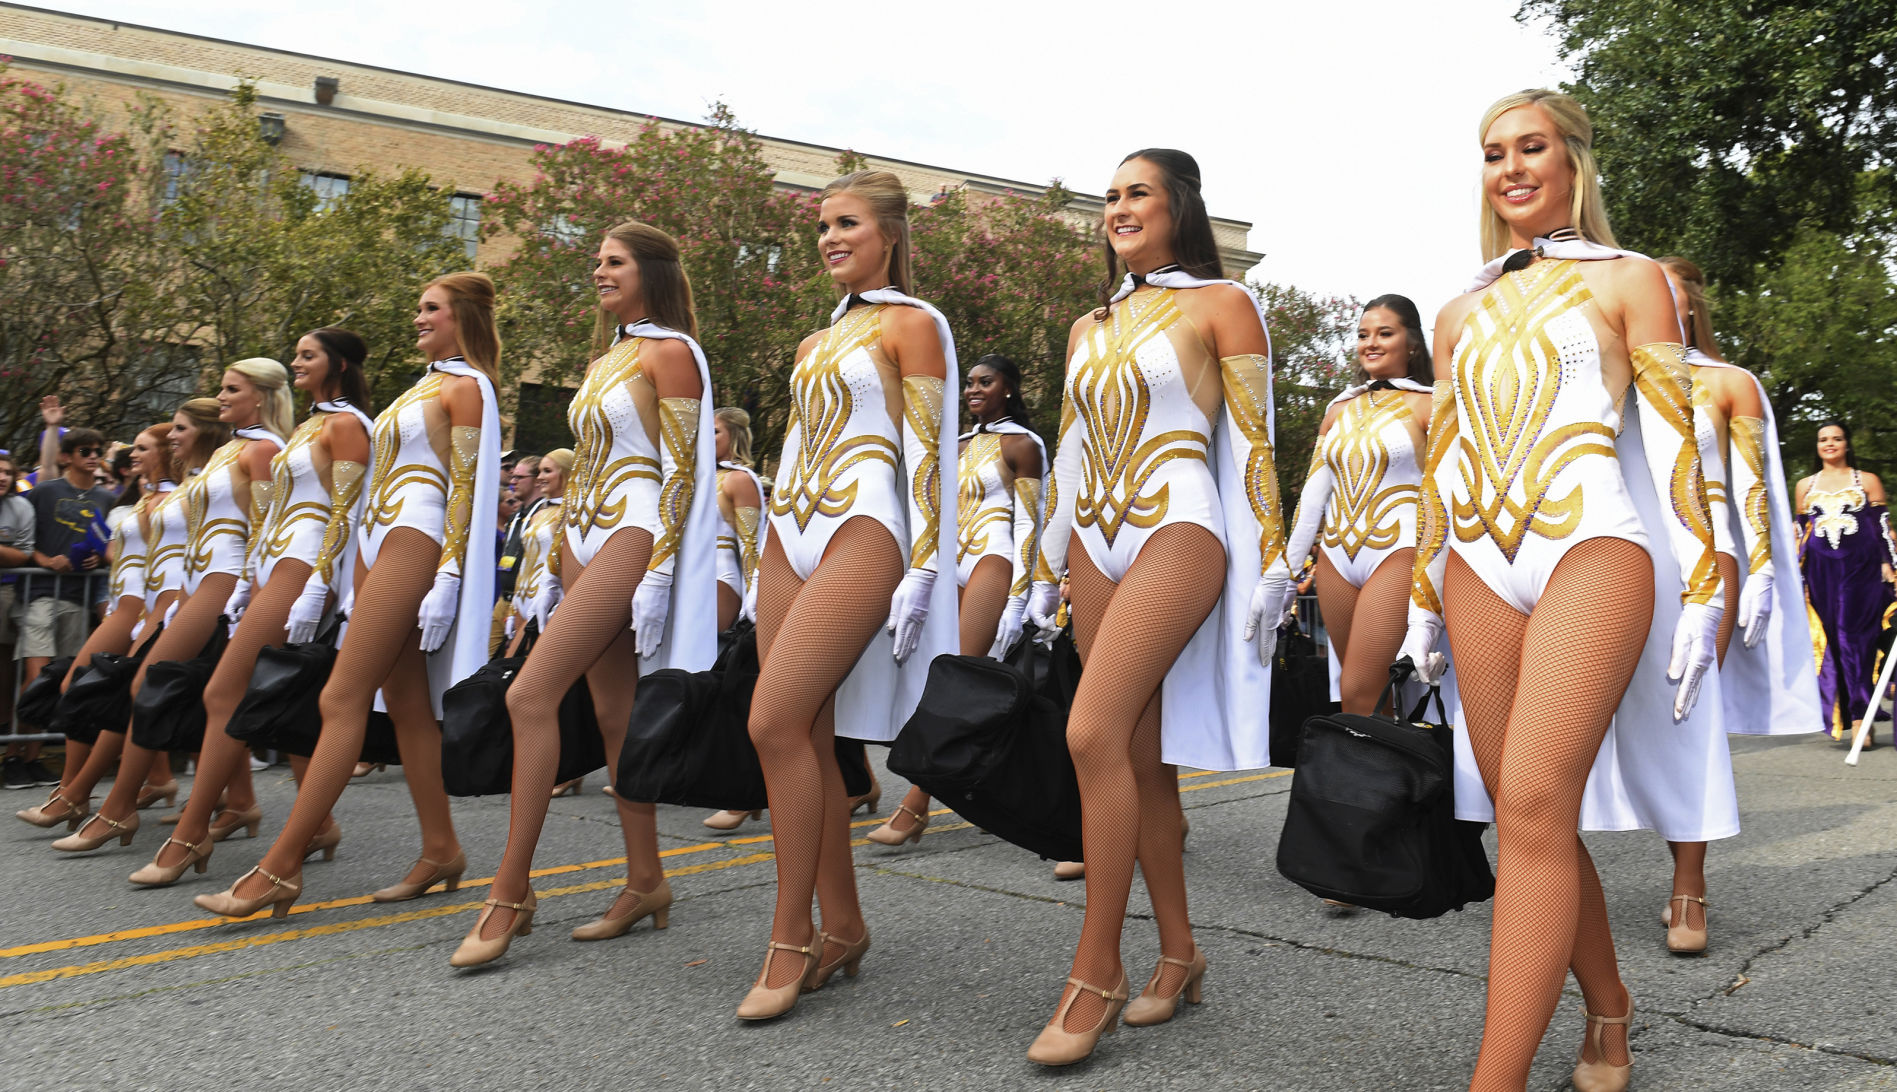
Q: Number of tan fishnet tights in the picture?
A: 14